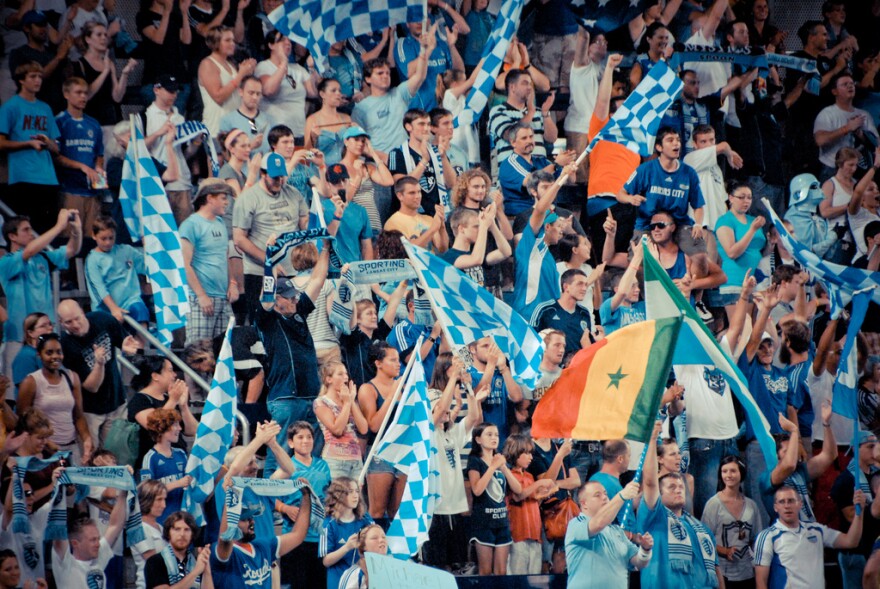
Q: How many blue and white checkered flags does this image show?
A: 8